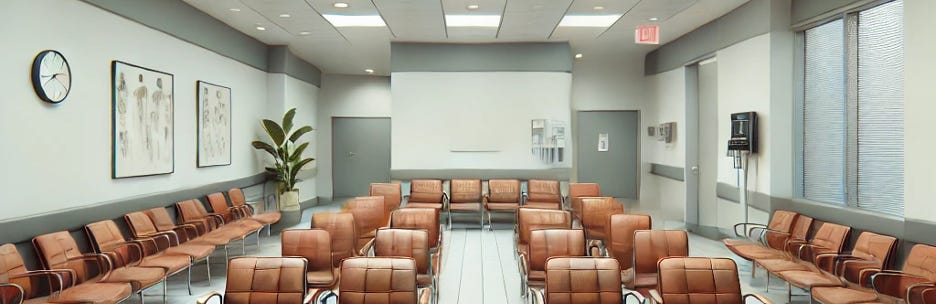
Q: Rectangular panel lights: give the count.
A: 3